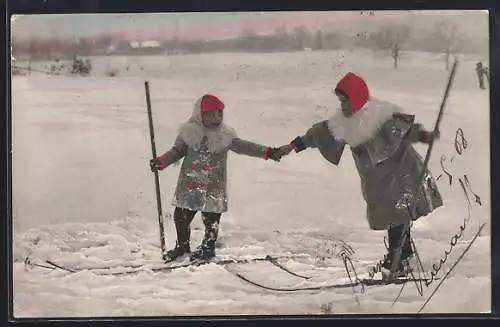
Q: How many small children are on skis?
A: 2